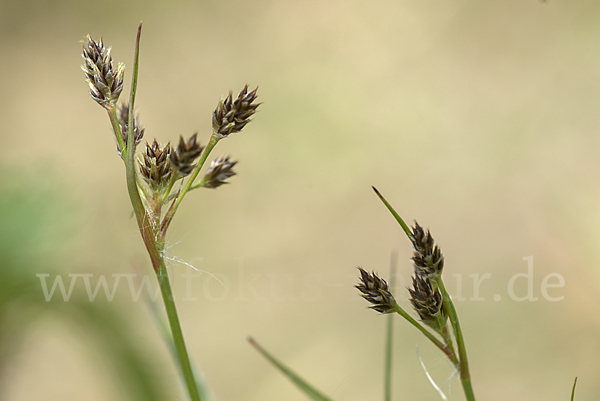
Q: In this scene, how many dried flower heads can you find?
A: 9